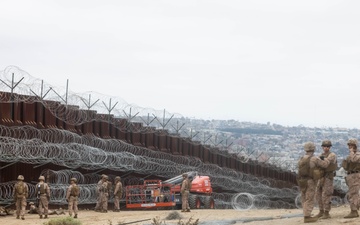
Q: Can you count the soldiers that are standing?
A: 10